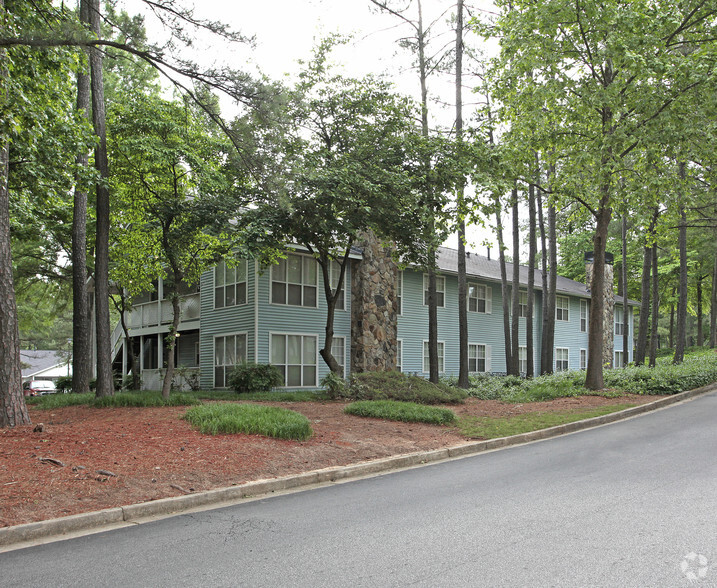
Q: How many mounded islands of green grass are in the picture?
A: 2